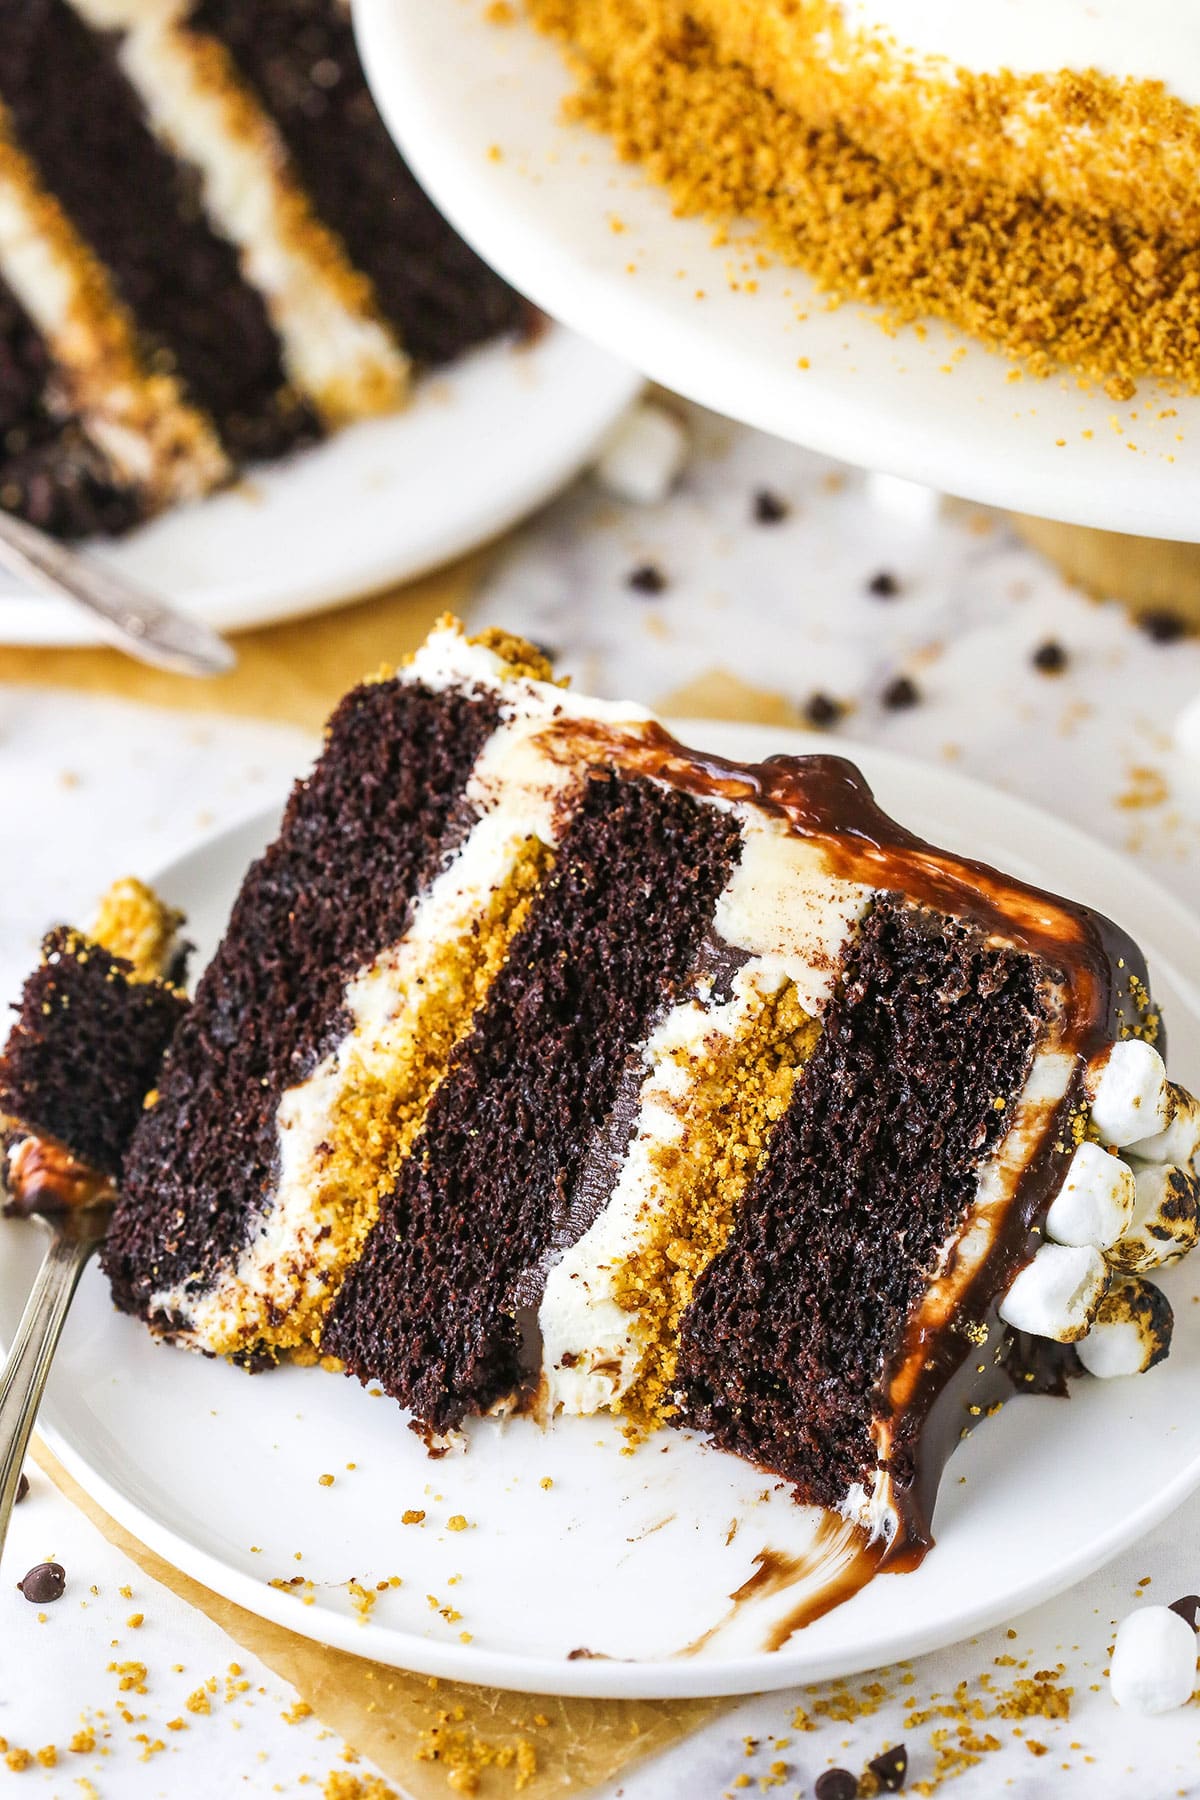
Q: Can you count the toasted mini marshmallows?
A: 6